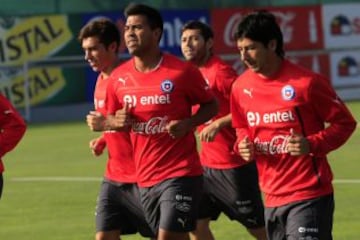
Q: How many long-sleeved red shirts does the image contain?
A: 2